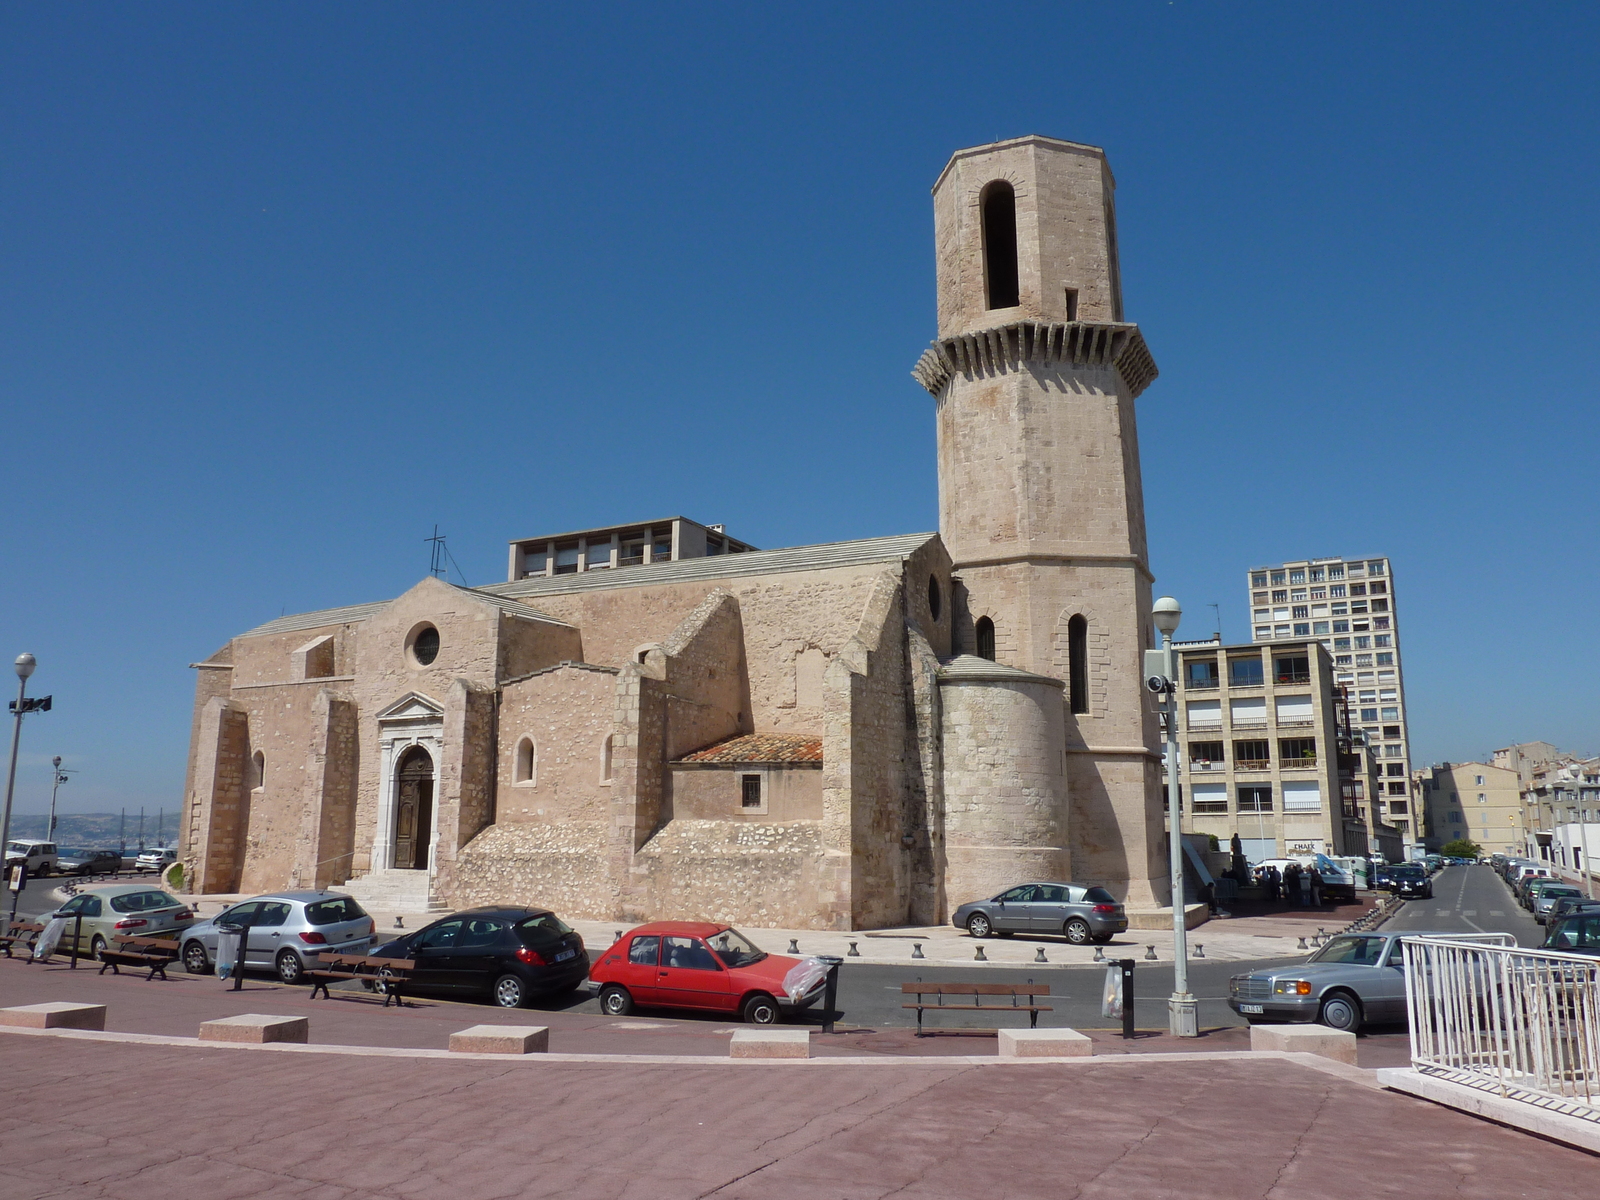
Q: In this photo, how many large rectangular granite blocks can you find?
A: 6